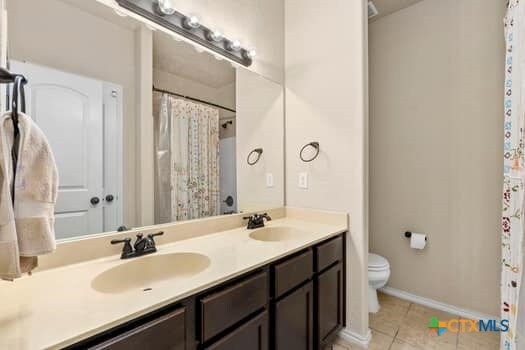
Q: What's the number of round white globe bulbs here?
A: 5